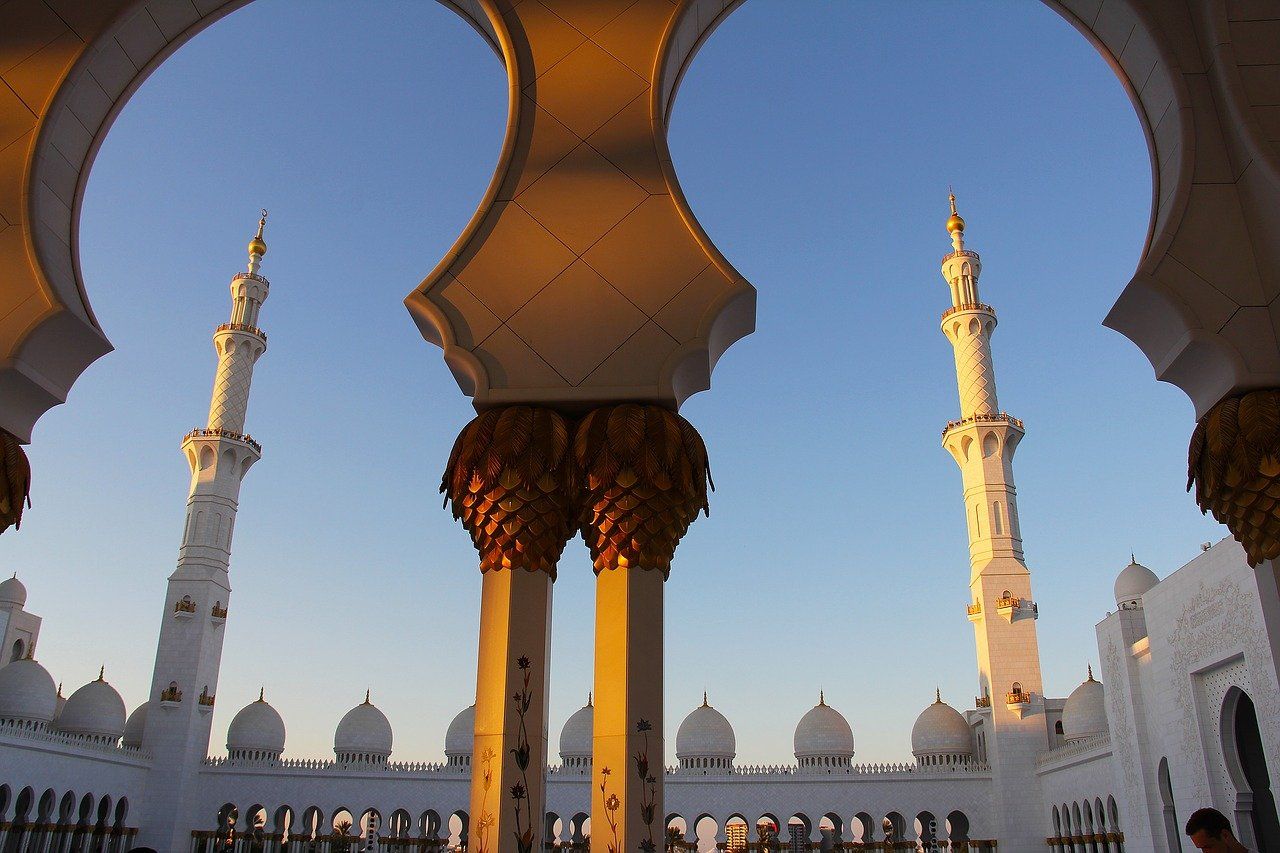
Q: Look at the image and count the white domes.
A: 14